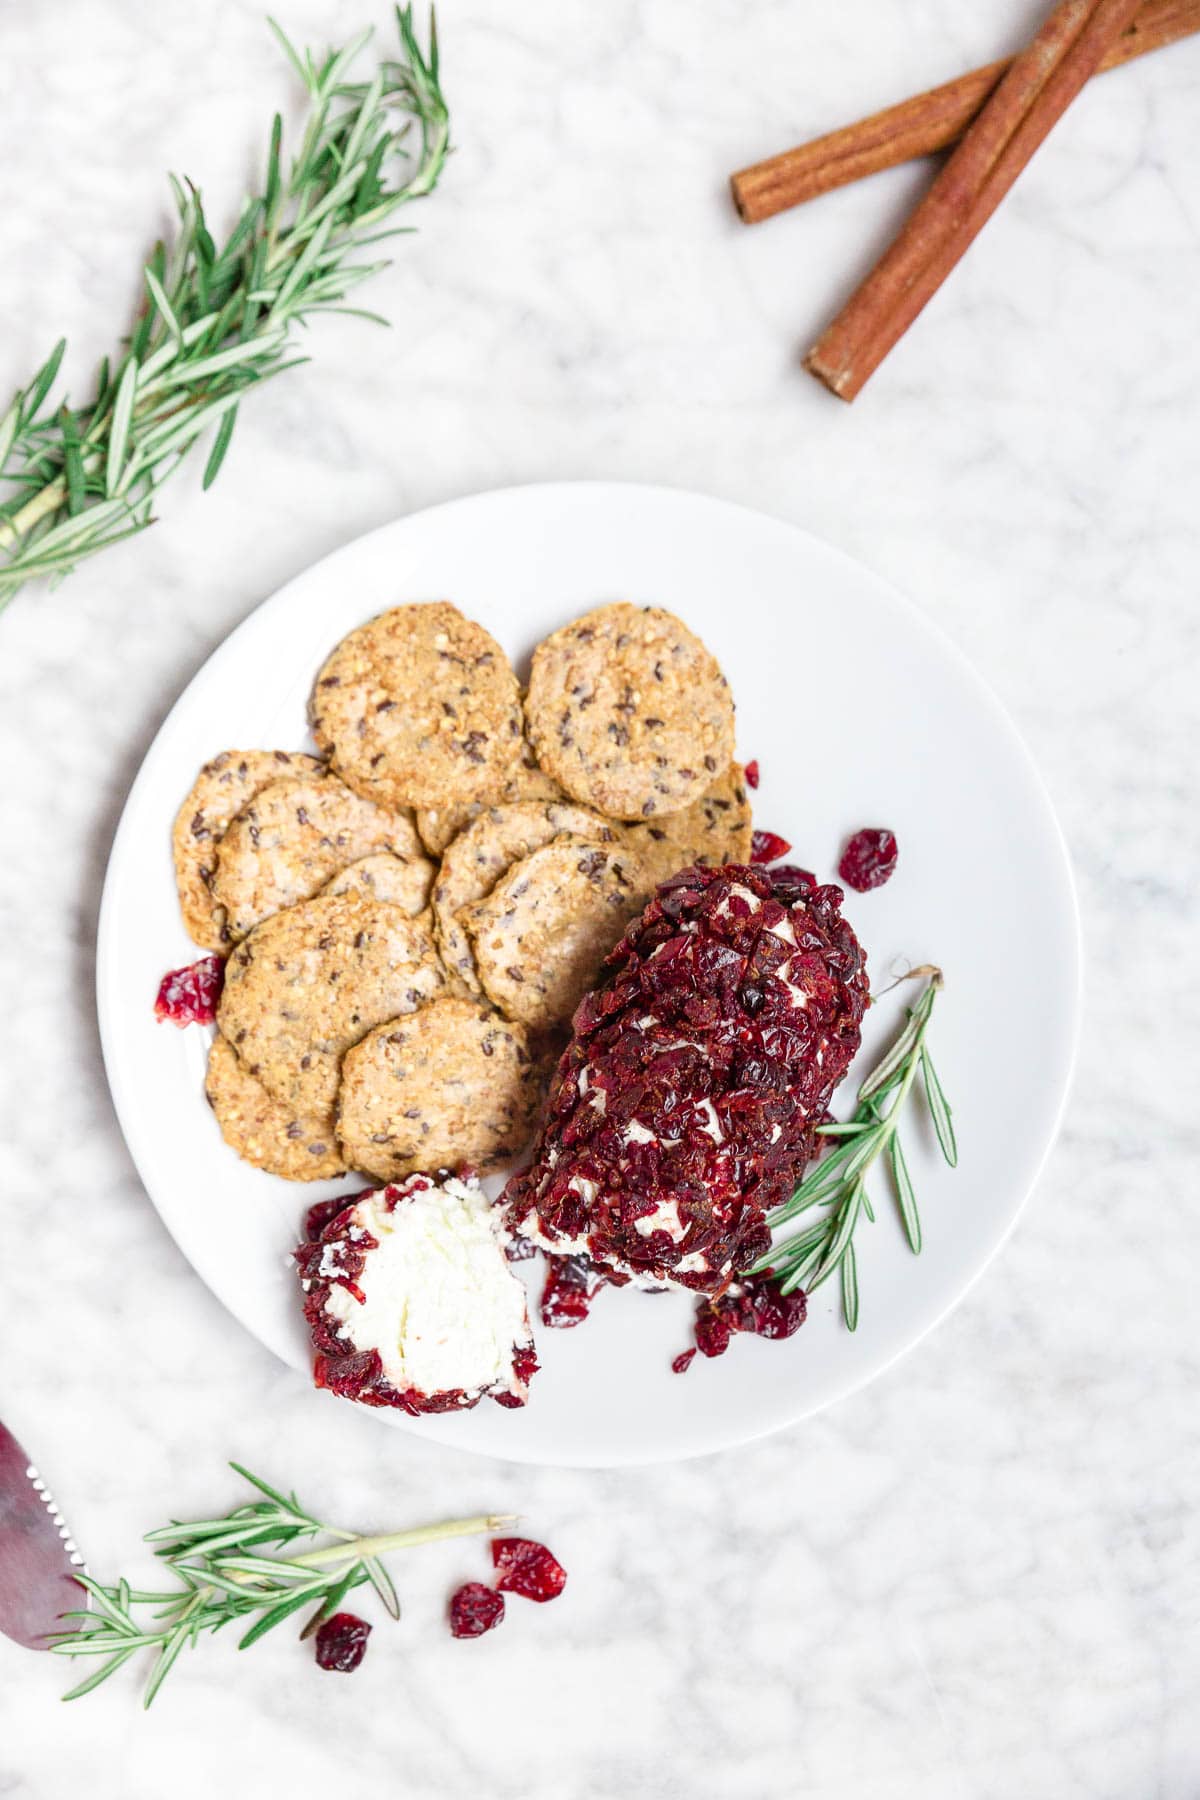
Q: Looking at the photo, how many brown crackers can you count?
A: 12